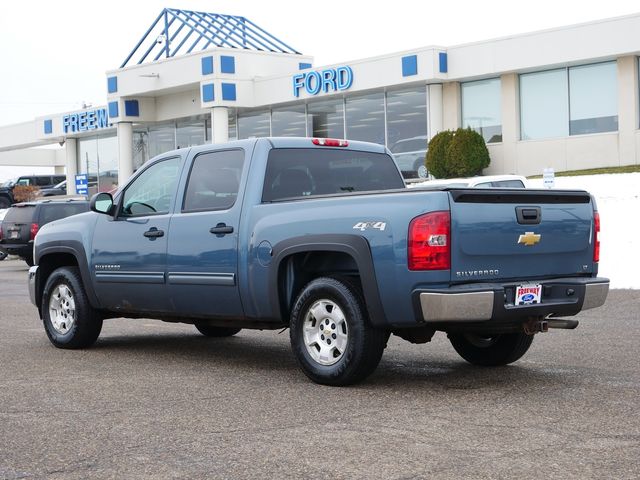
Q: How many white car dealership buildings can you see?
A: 1